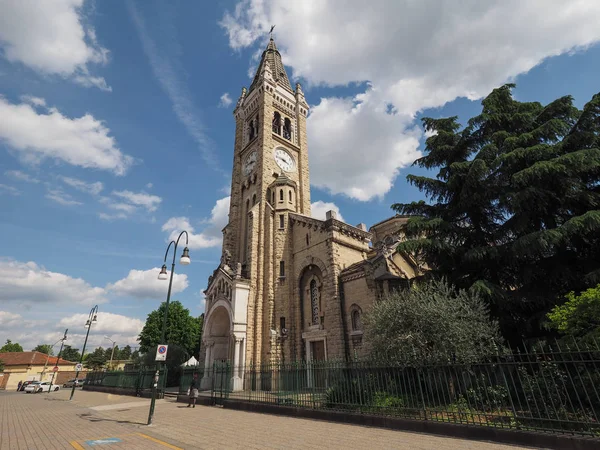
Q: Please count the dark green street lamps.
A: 3